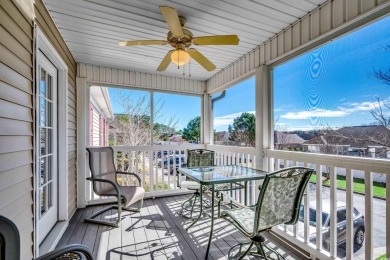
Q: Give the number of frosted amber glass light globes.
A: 1